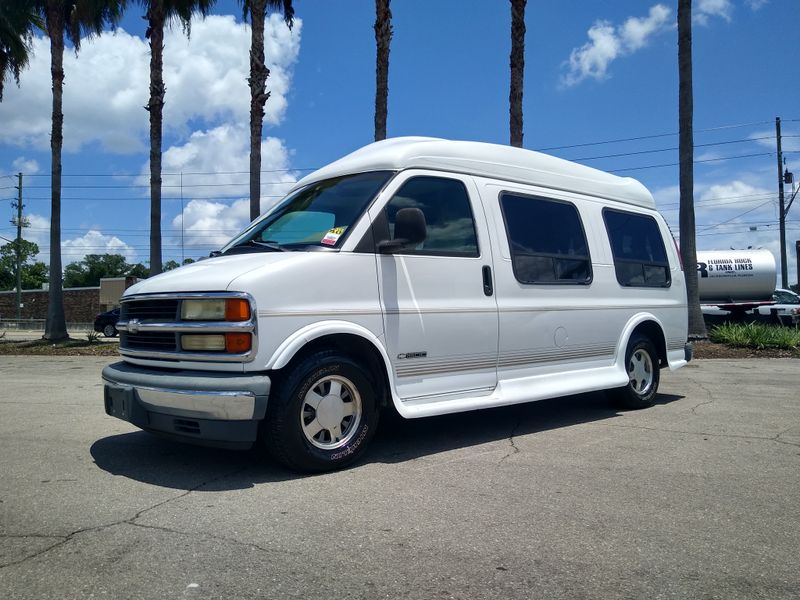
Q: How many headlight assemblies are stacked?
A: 2